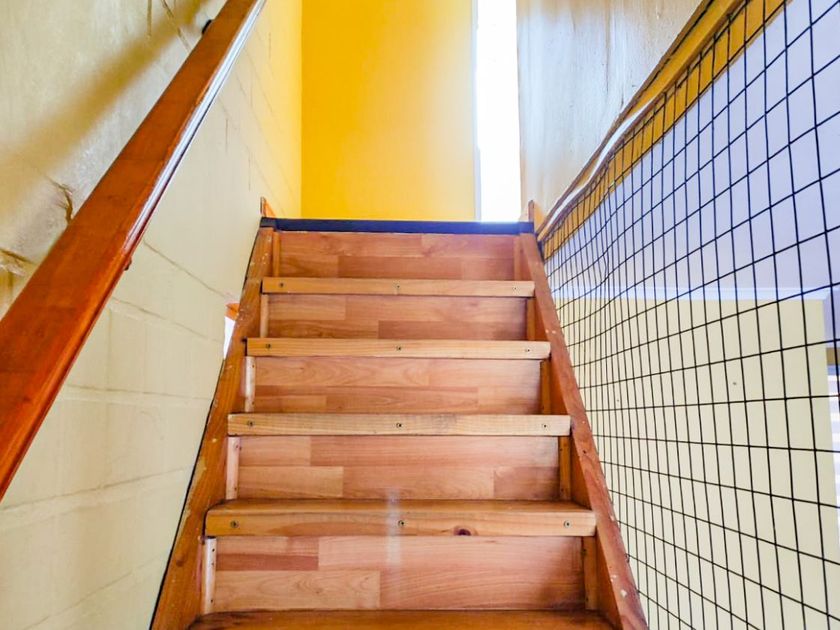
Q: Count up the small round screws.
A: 12